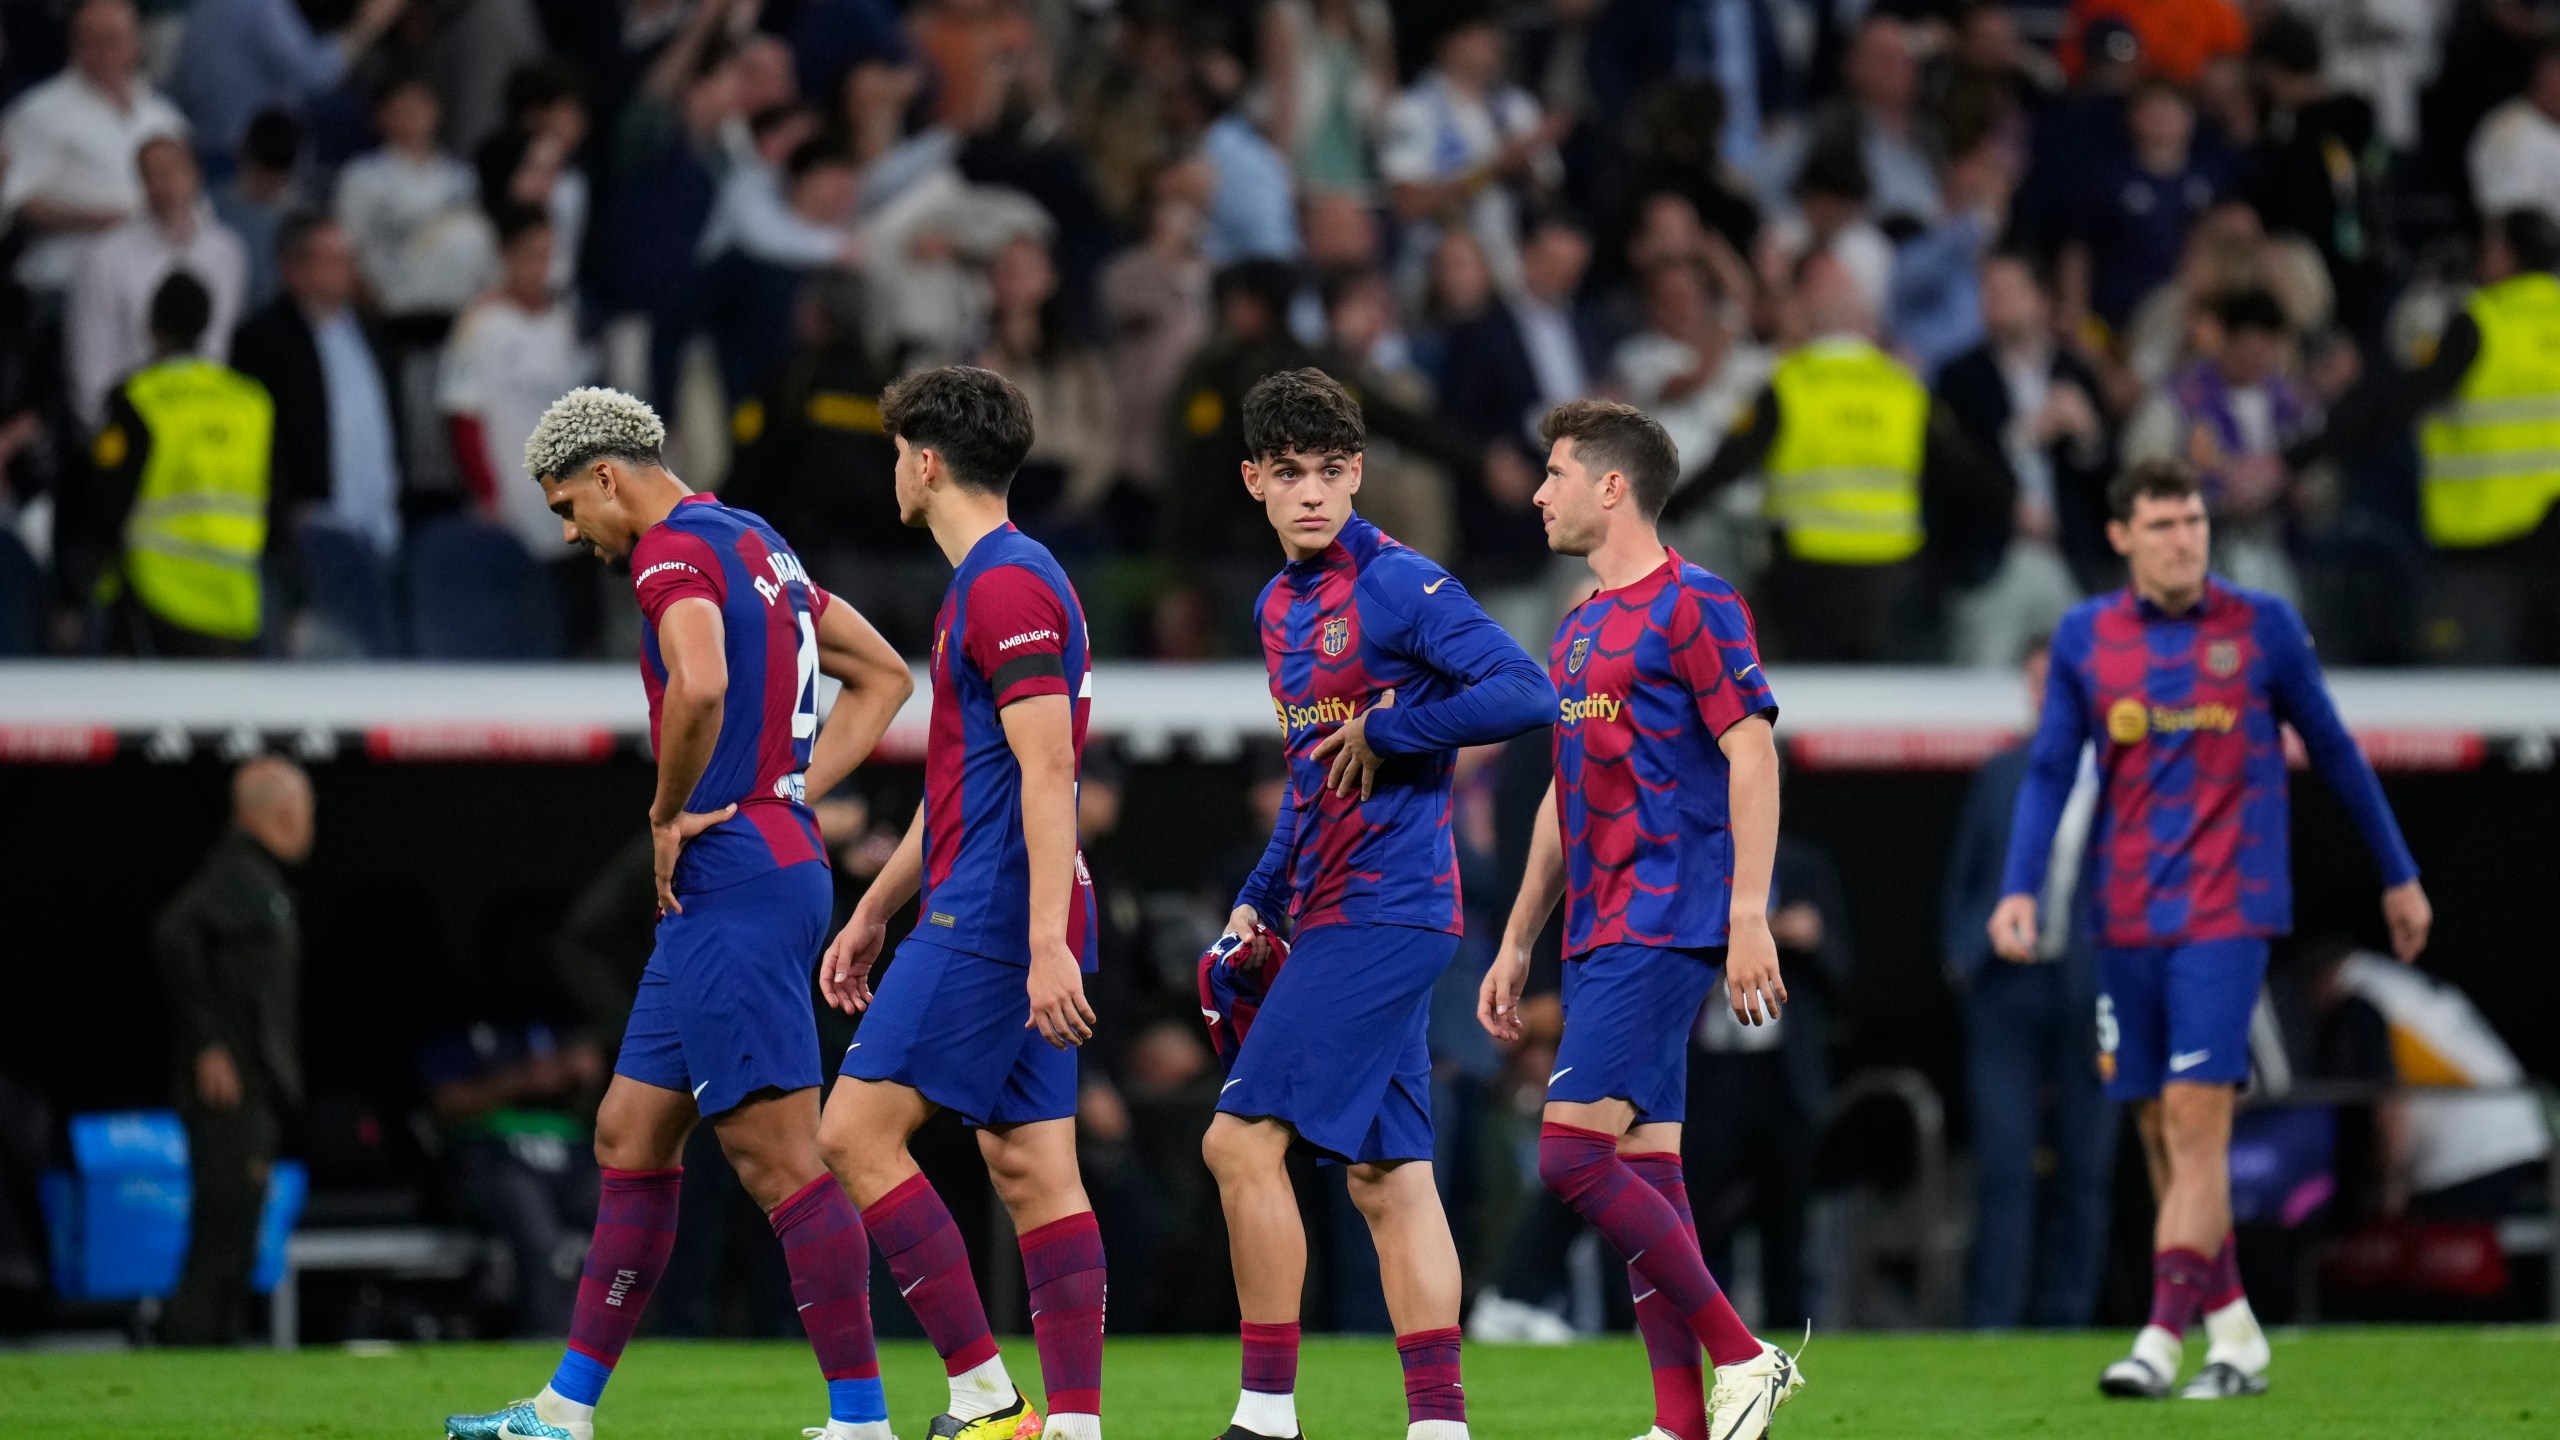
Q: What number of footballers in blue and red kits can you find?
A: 5